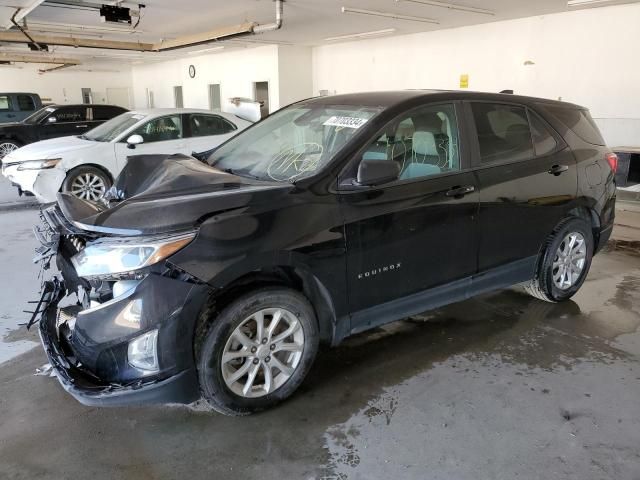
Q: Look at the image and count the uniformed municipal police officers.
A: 0